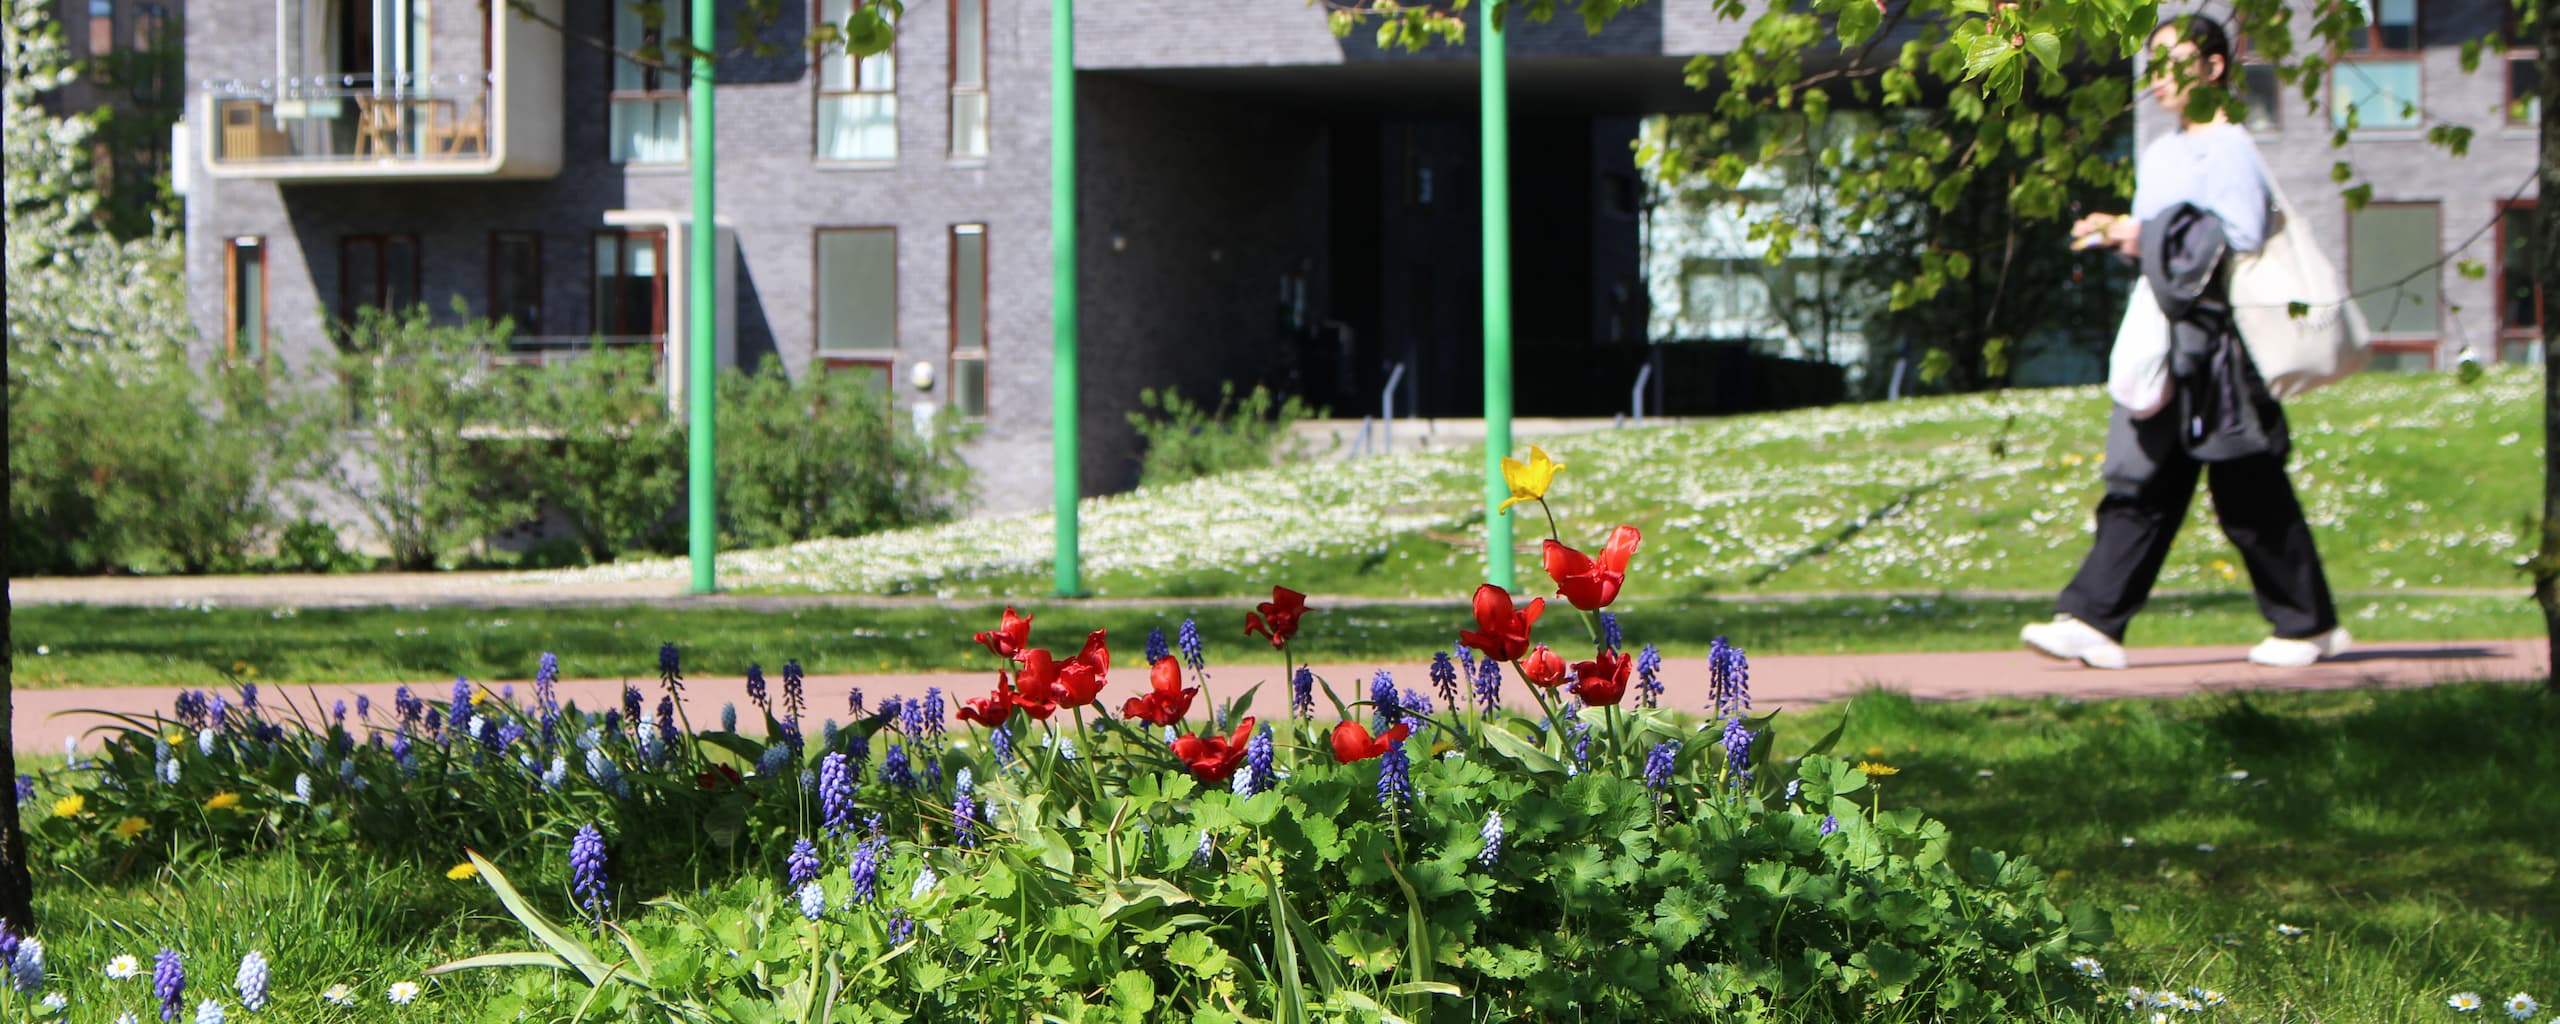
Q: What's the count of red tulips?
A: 12